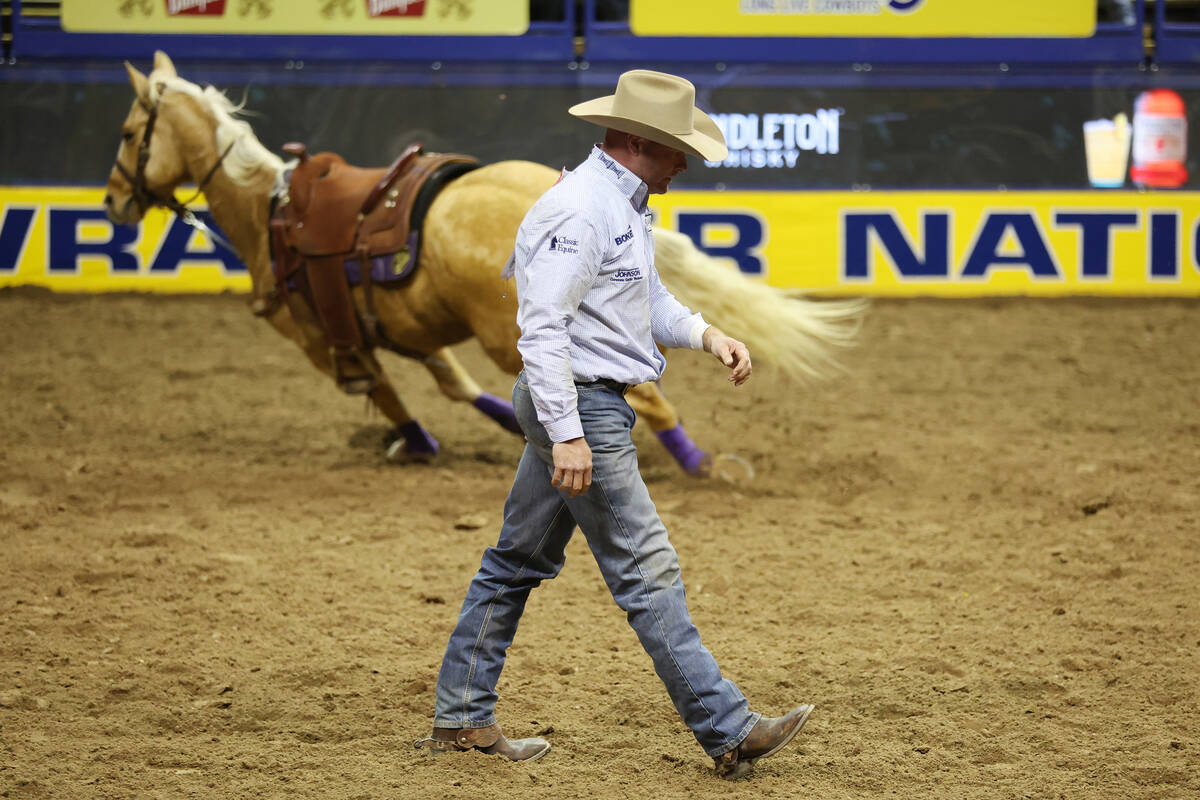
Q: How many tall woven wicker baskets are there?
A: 0